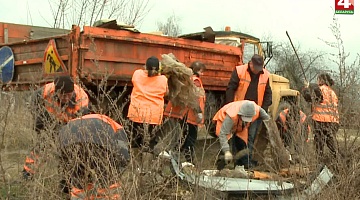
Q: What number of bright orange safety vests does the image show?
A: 8